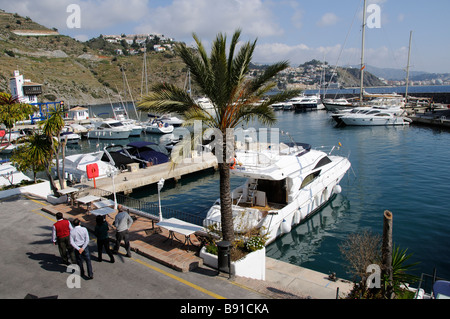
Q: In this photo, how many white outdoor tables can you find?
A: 5